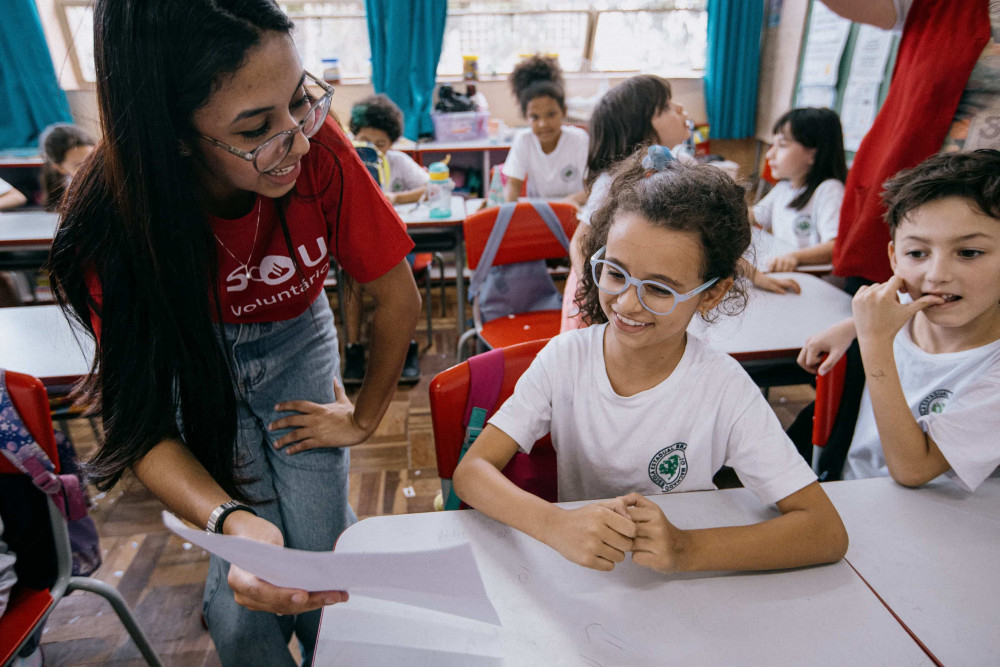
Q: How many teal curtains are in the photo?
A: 3